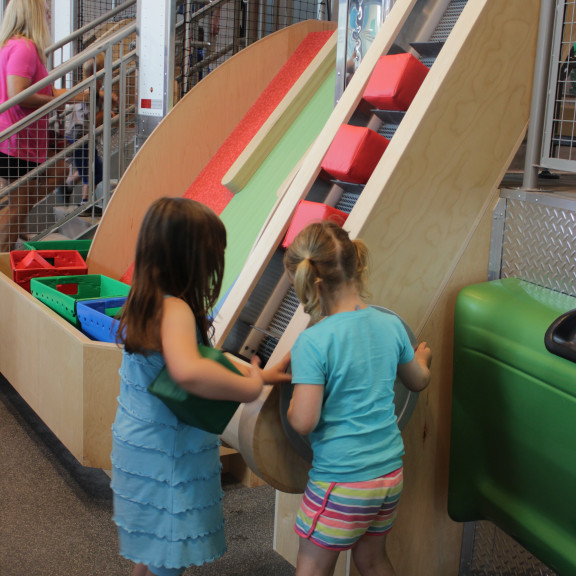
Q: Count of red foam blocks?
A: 3